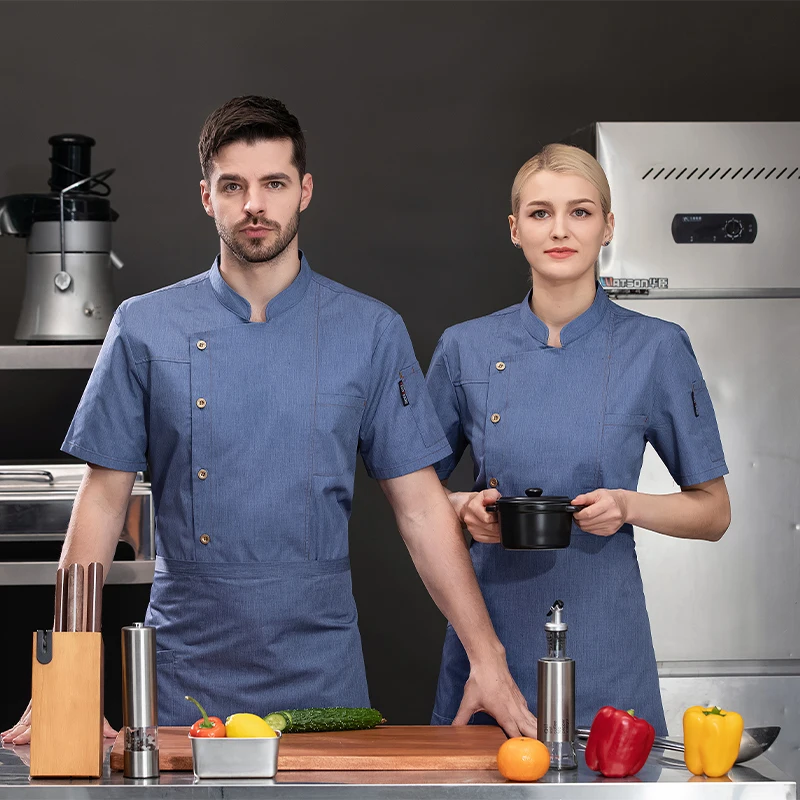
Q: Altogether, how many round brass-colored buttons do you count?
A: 7